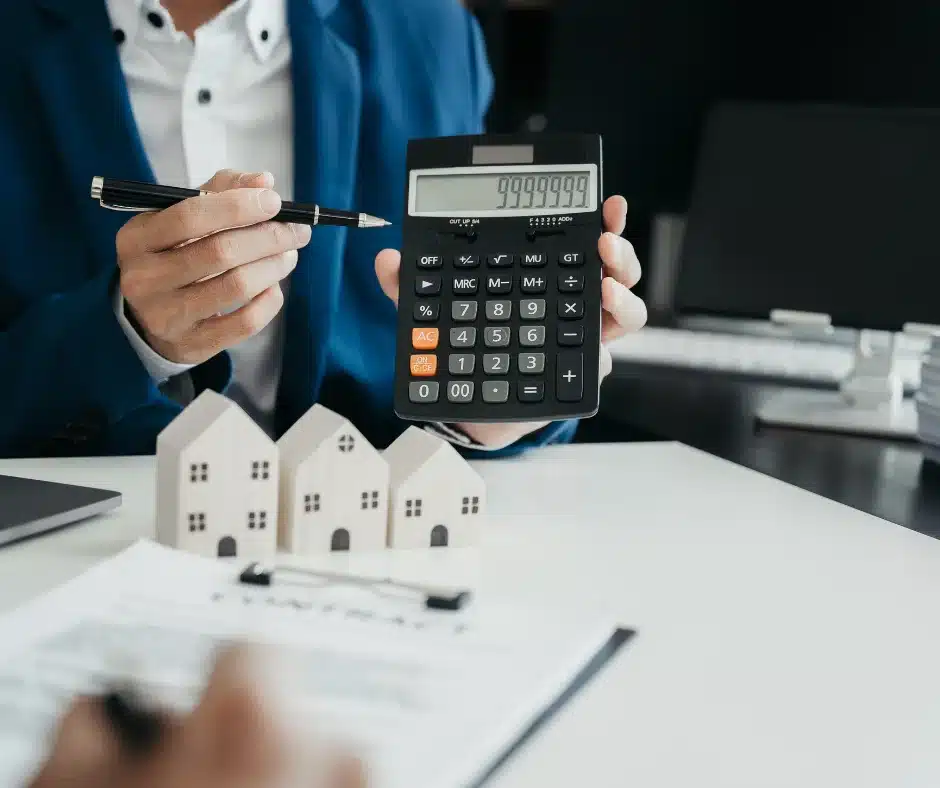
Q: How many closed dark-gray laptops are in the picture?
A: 1